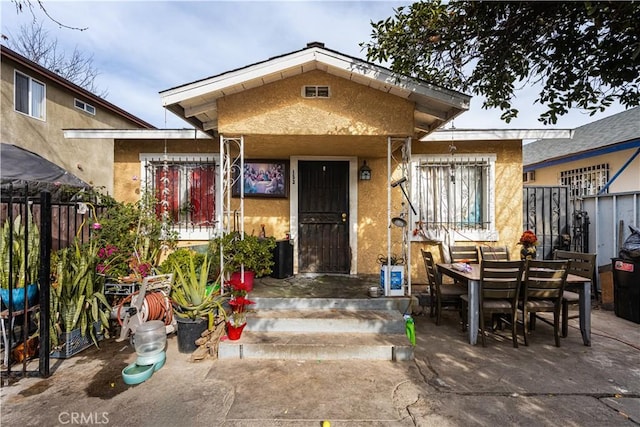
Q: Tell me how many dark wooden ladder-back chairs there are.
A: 6